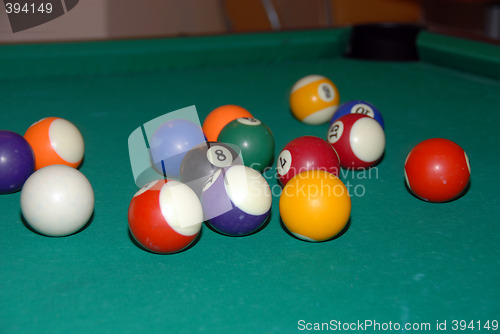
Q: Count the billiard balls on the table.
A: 15